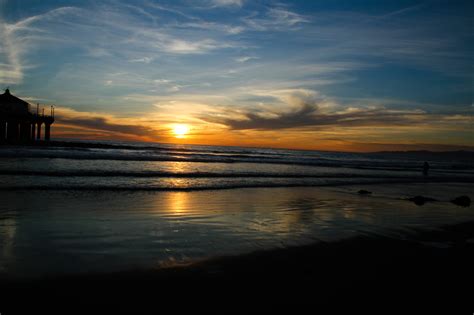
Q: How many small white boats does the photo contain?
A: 0